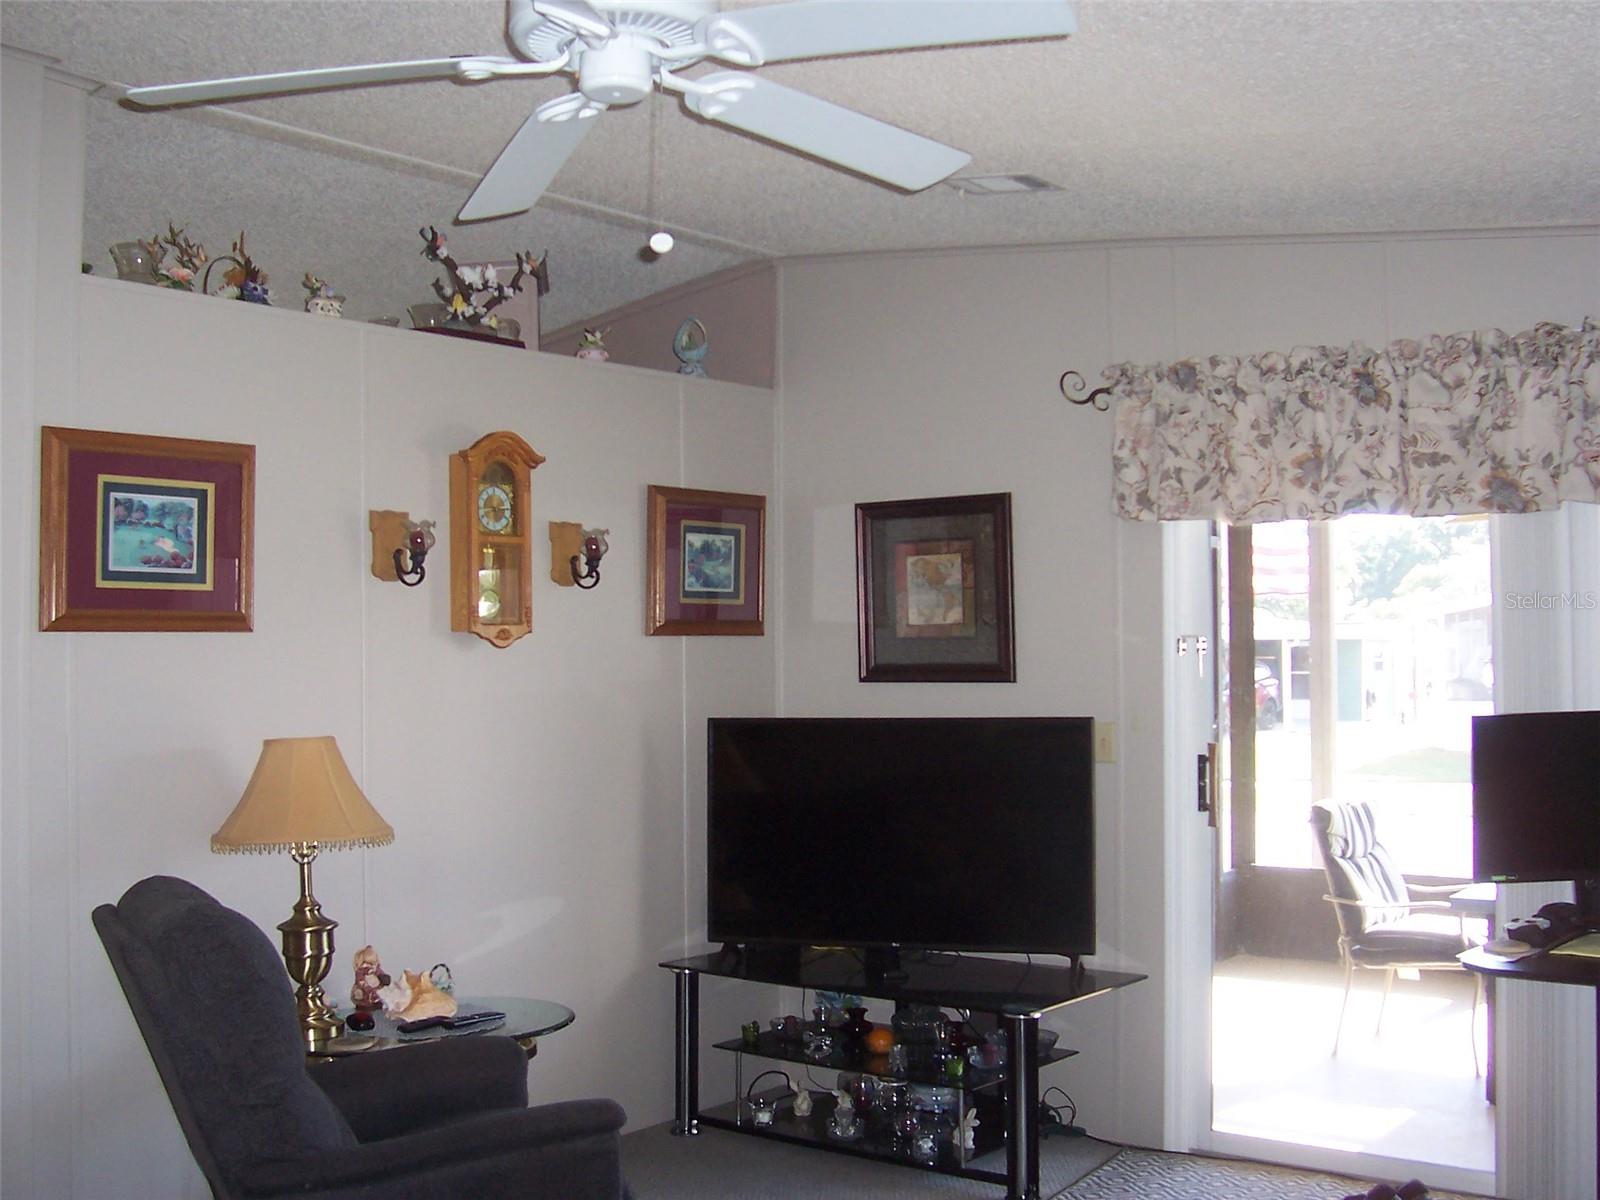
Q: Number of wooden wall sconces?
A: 2